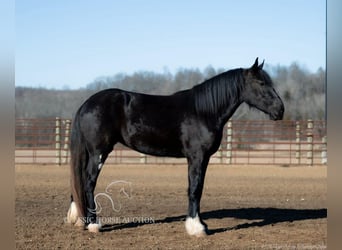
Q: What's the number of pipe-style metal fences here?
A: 1